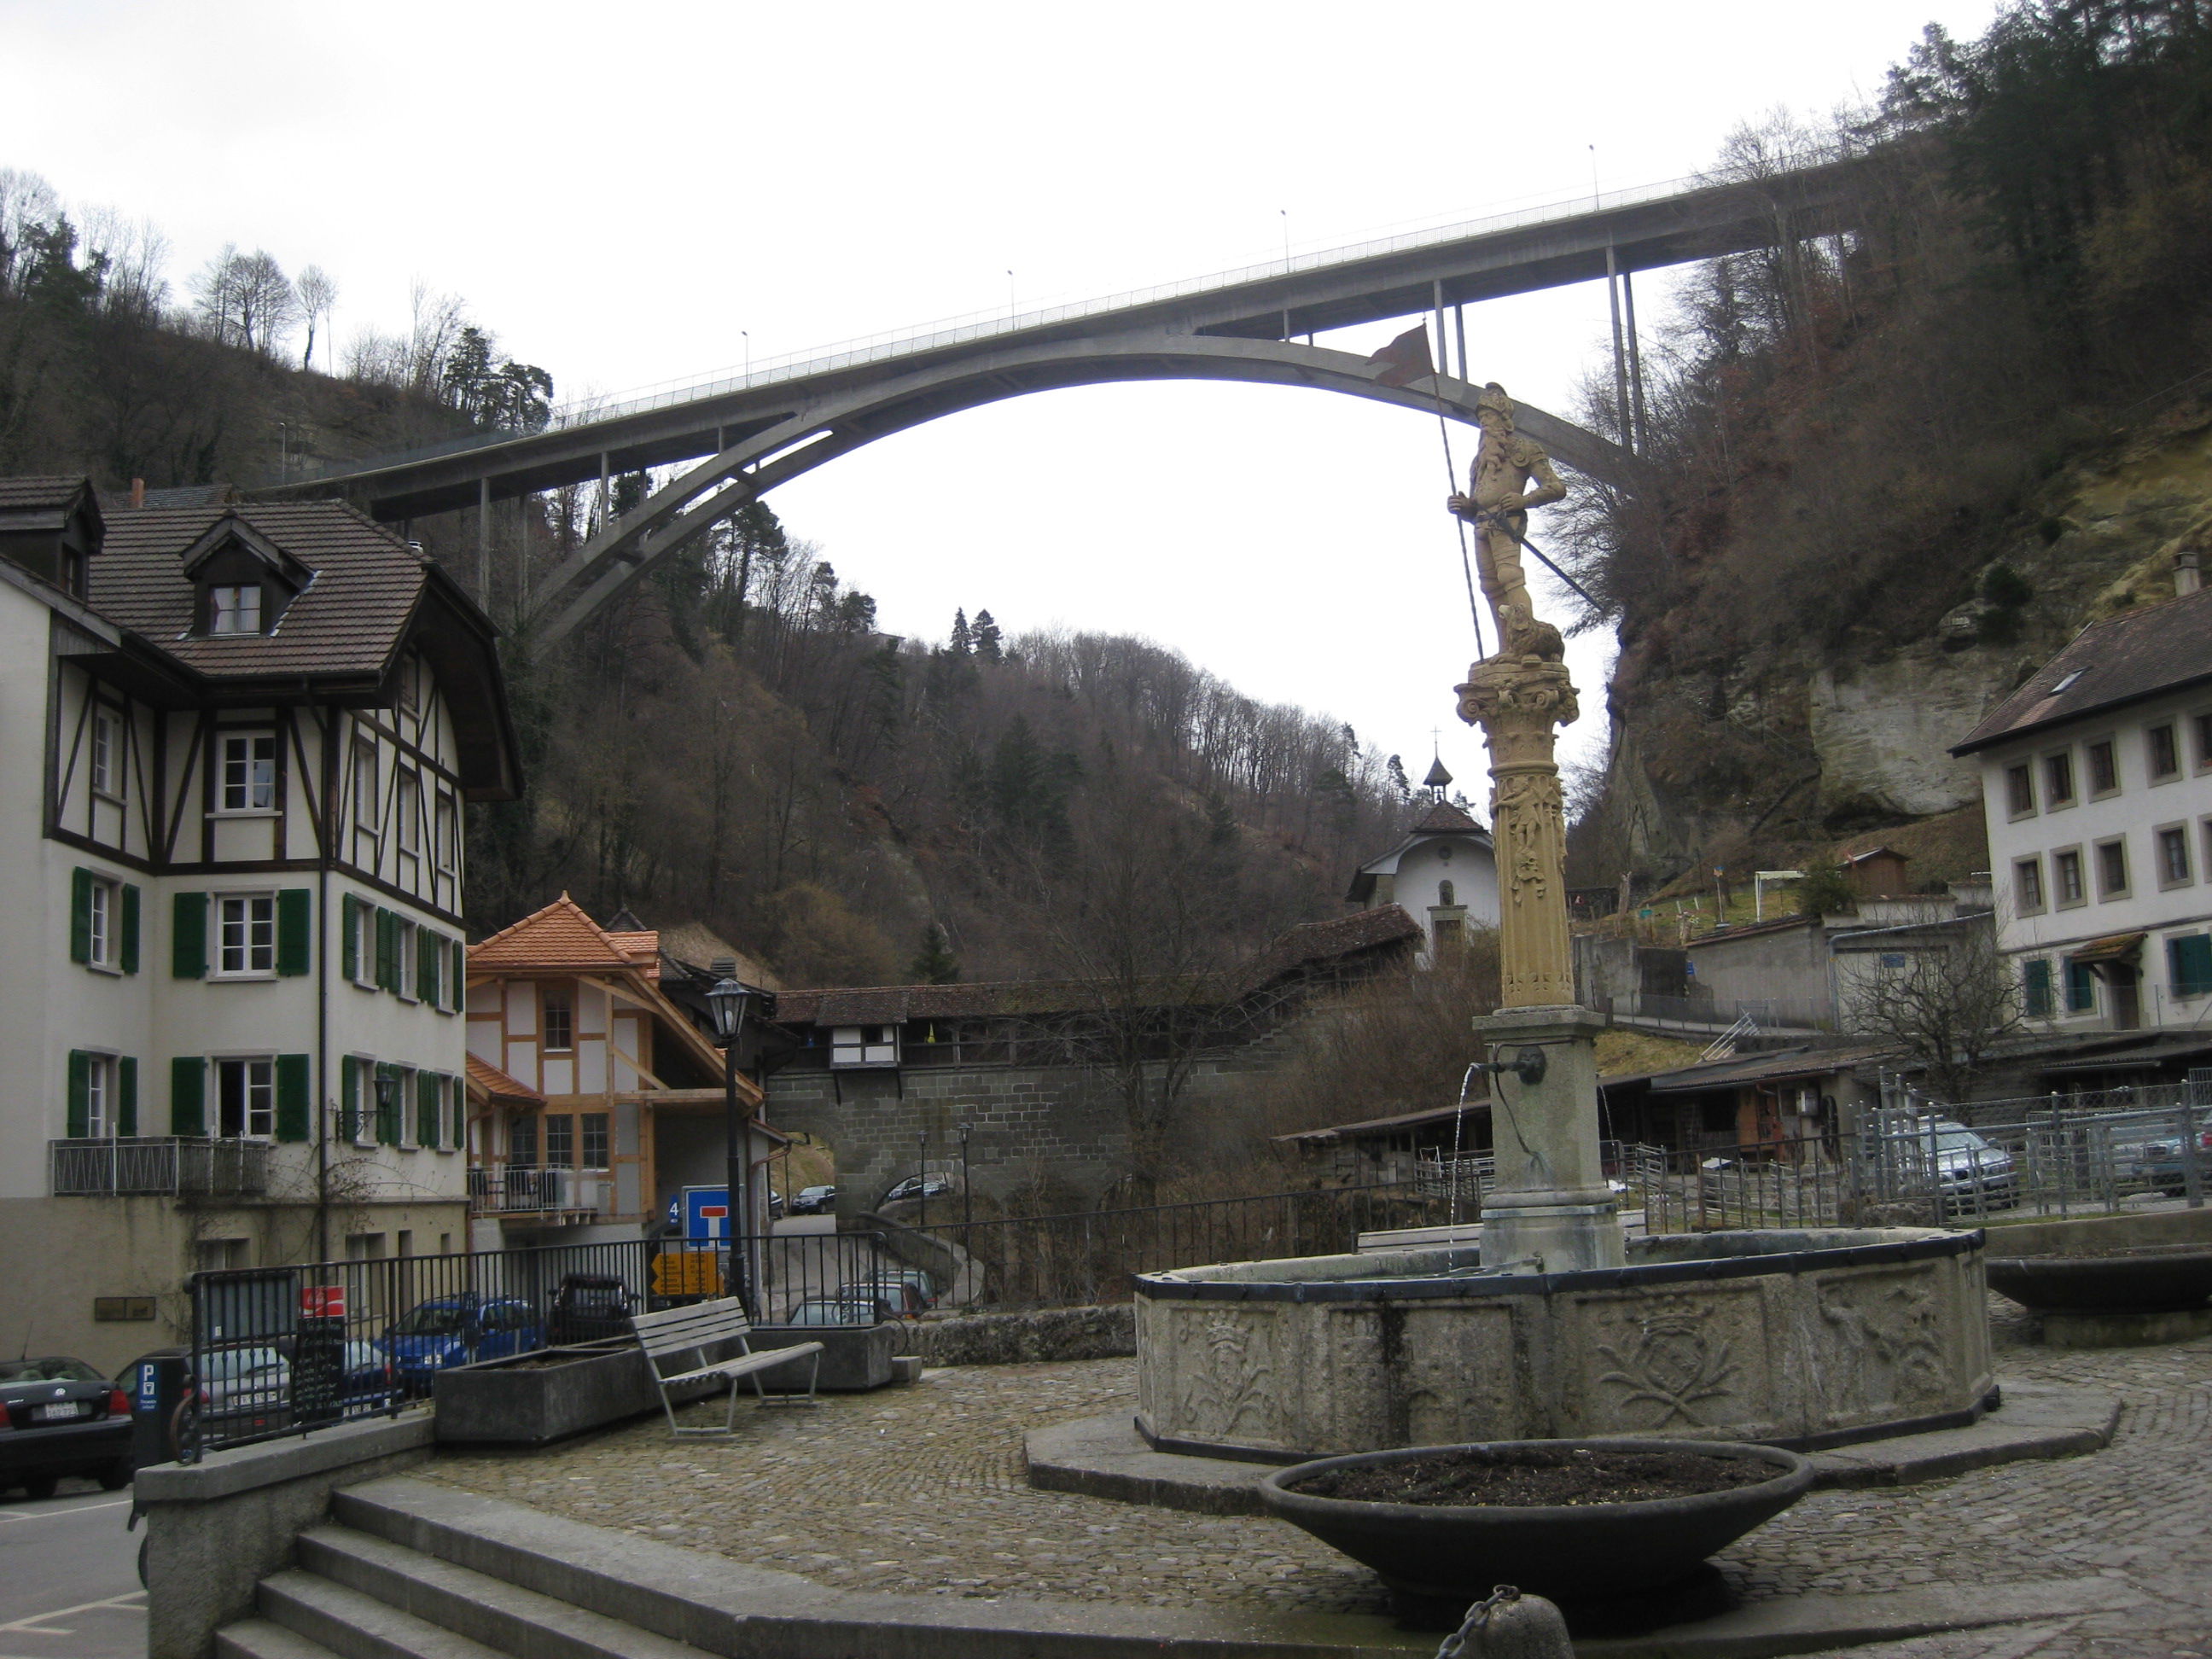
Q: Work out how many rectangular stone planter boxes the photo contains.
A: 3